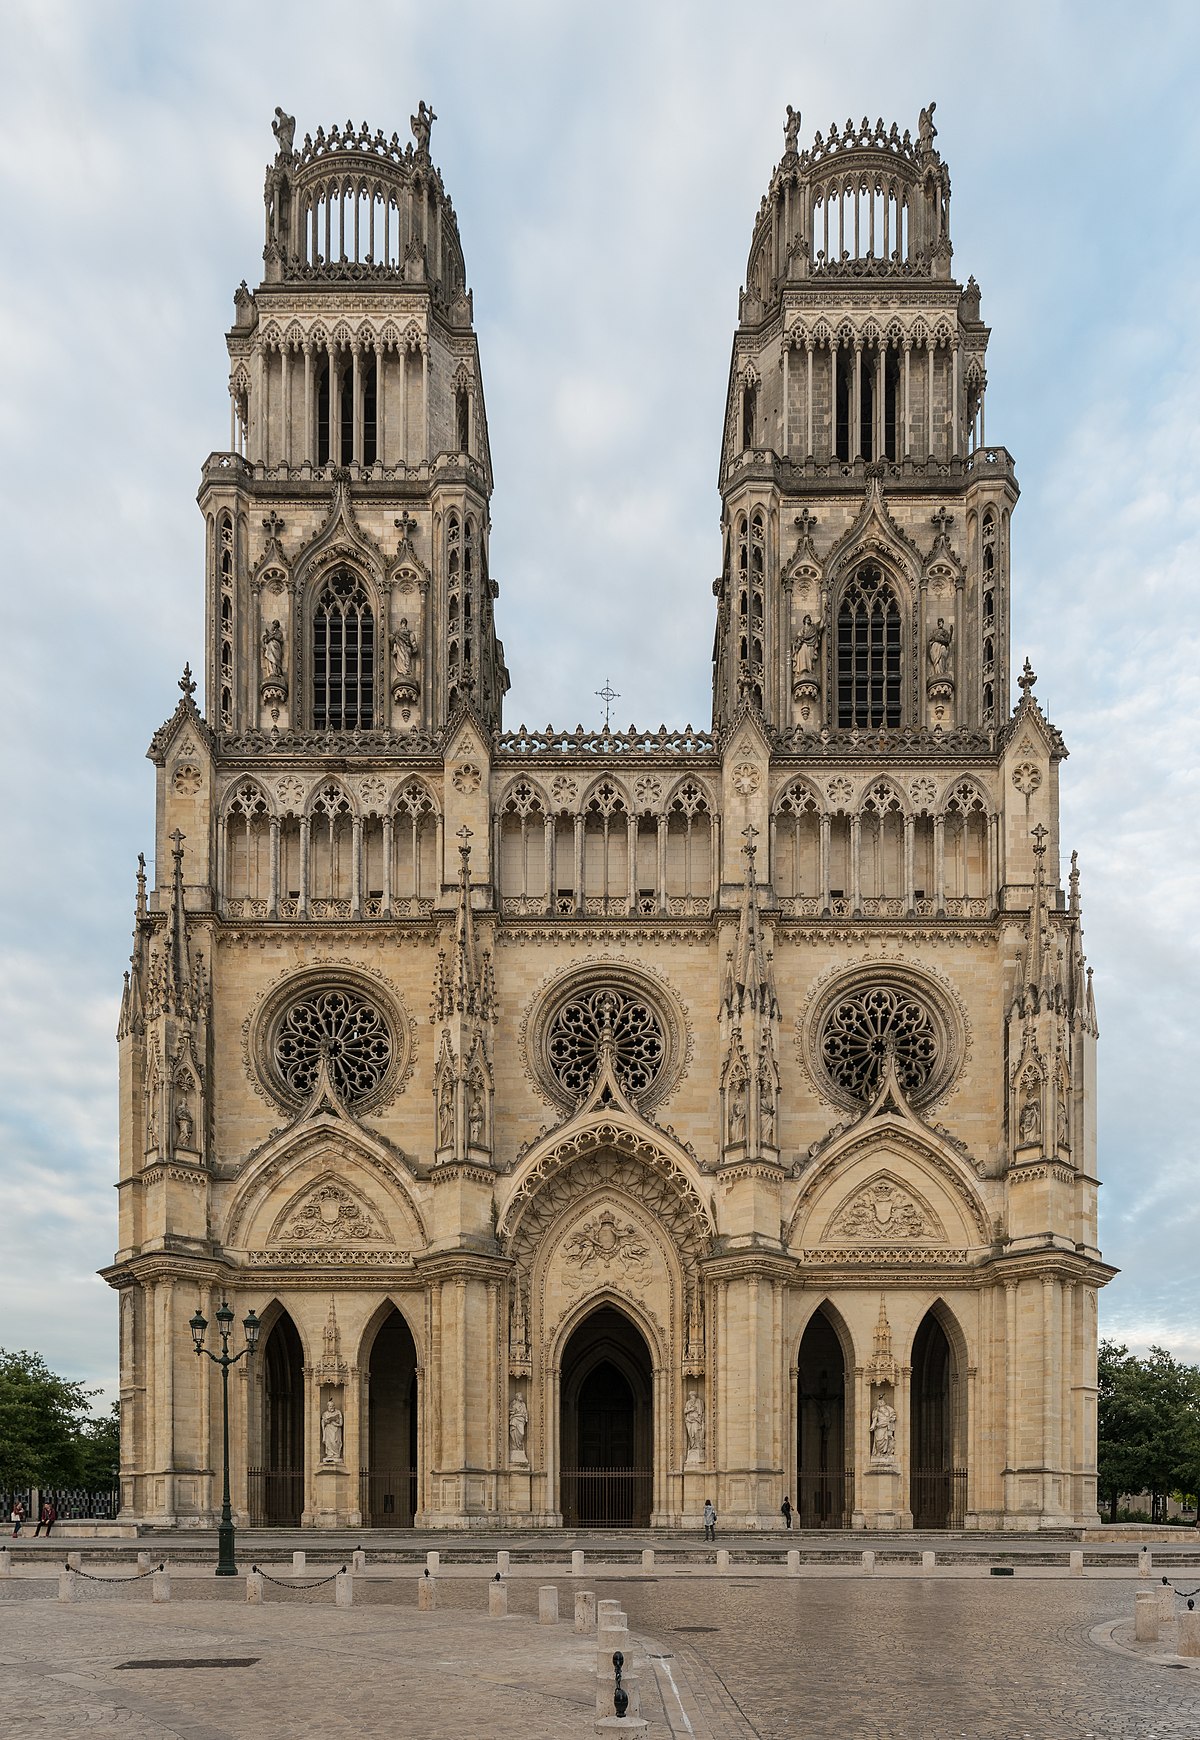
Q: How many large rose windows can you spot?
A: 3